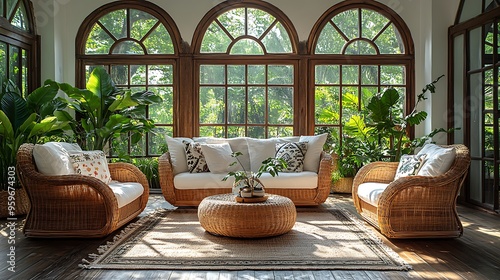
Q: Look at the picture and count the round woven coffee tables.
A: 1